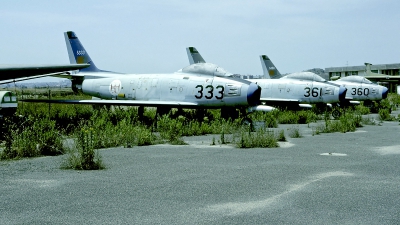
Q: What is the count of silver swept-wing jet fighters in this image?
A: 3